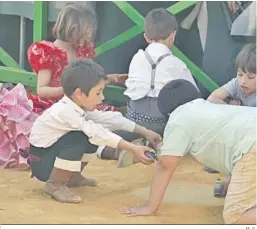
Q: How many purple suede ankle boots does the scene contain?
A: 0